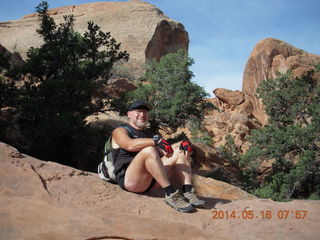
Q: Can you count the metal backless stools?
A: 0